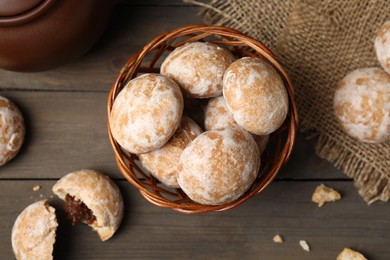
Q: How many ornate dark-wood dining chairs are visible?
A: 0